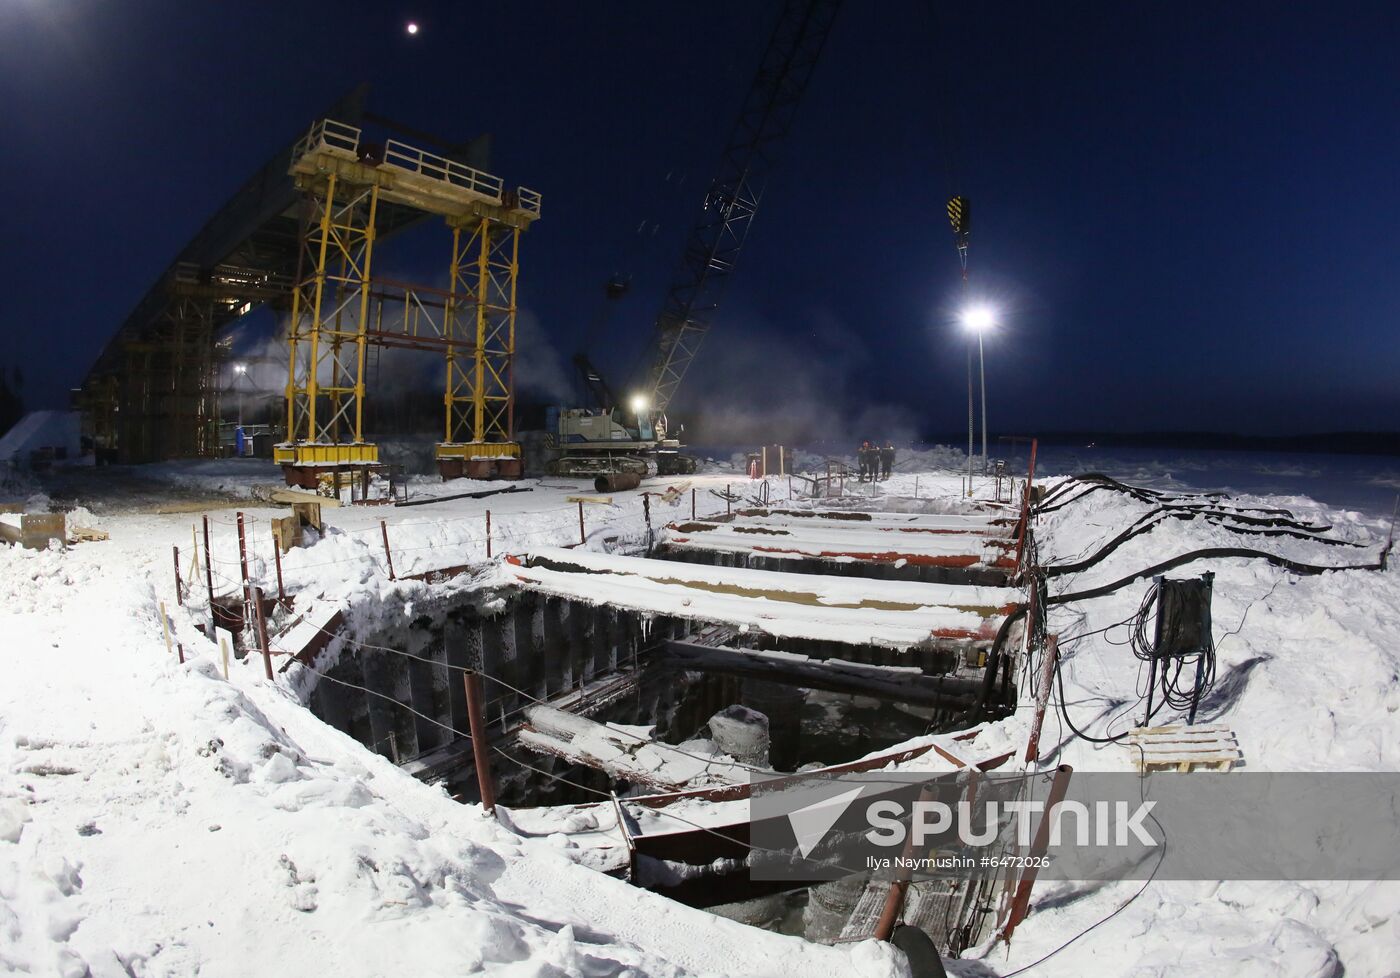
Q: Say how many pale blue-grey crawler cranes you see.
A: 1